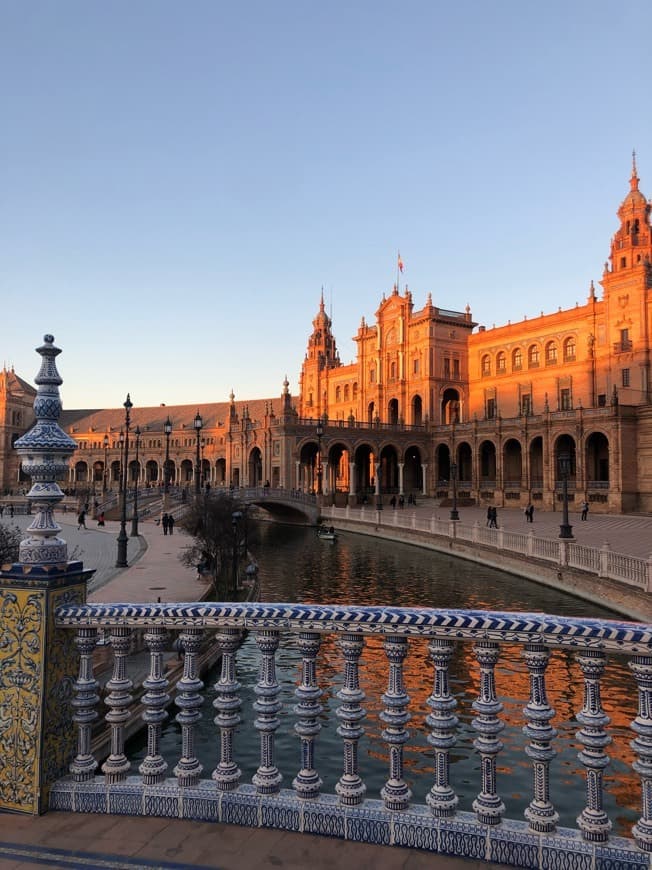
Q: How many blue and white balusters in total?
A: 14